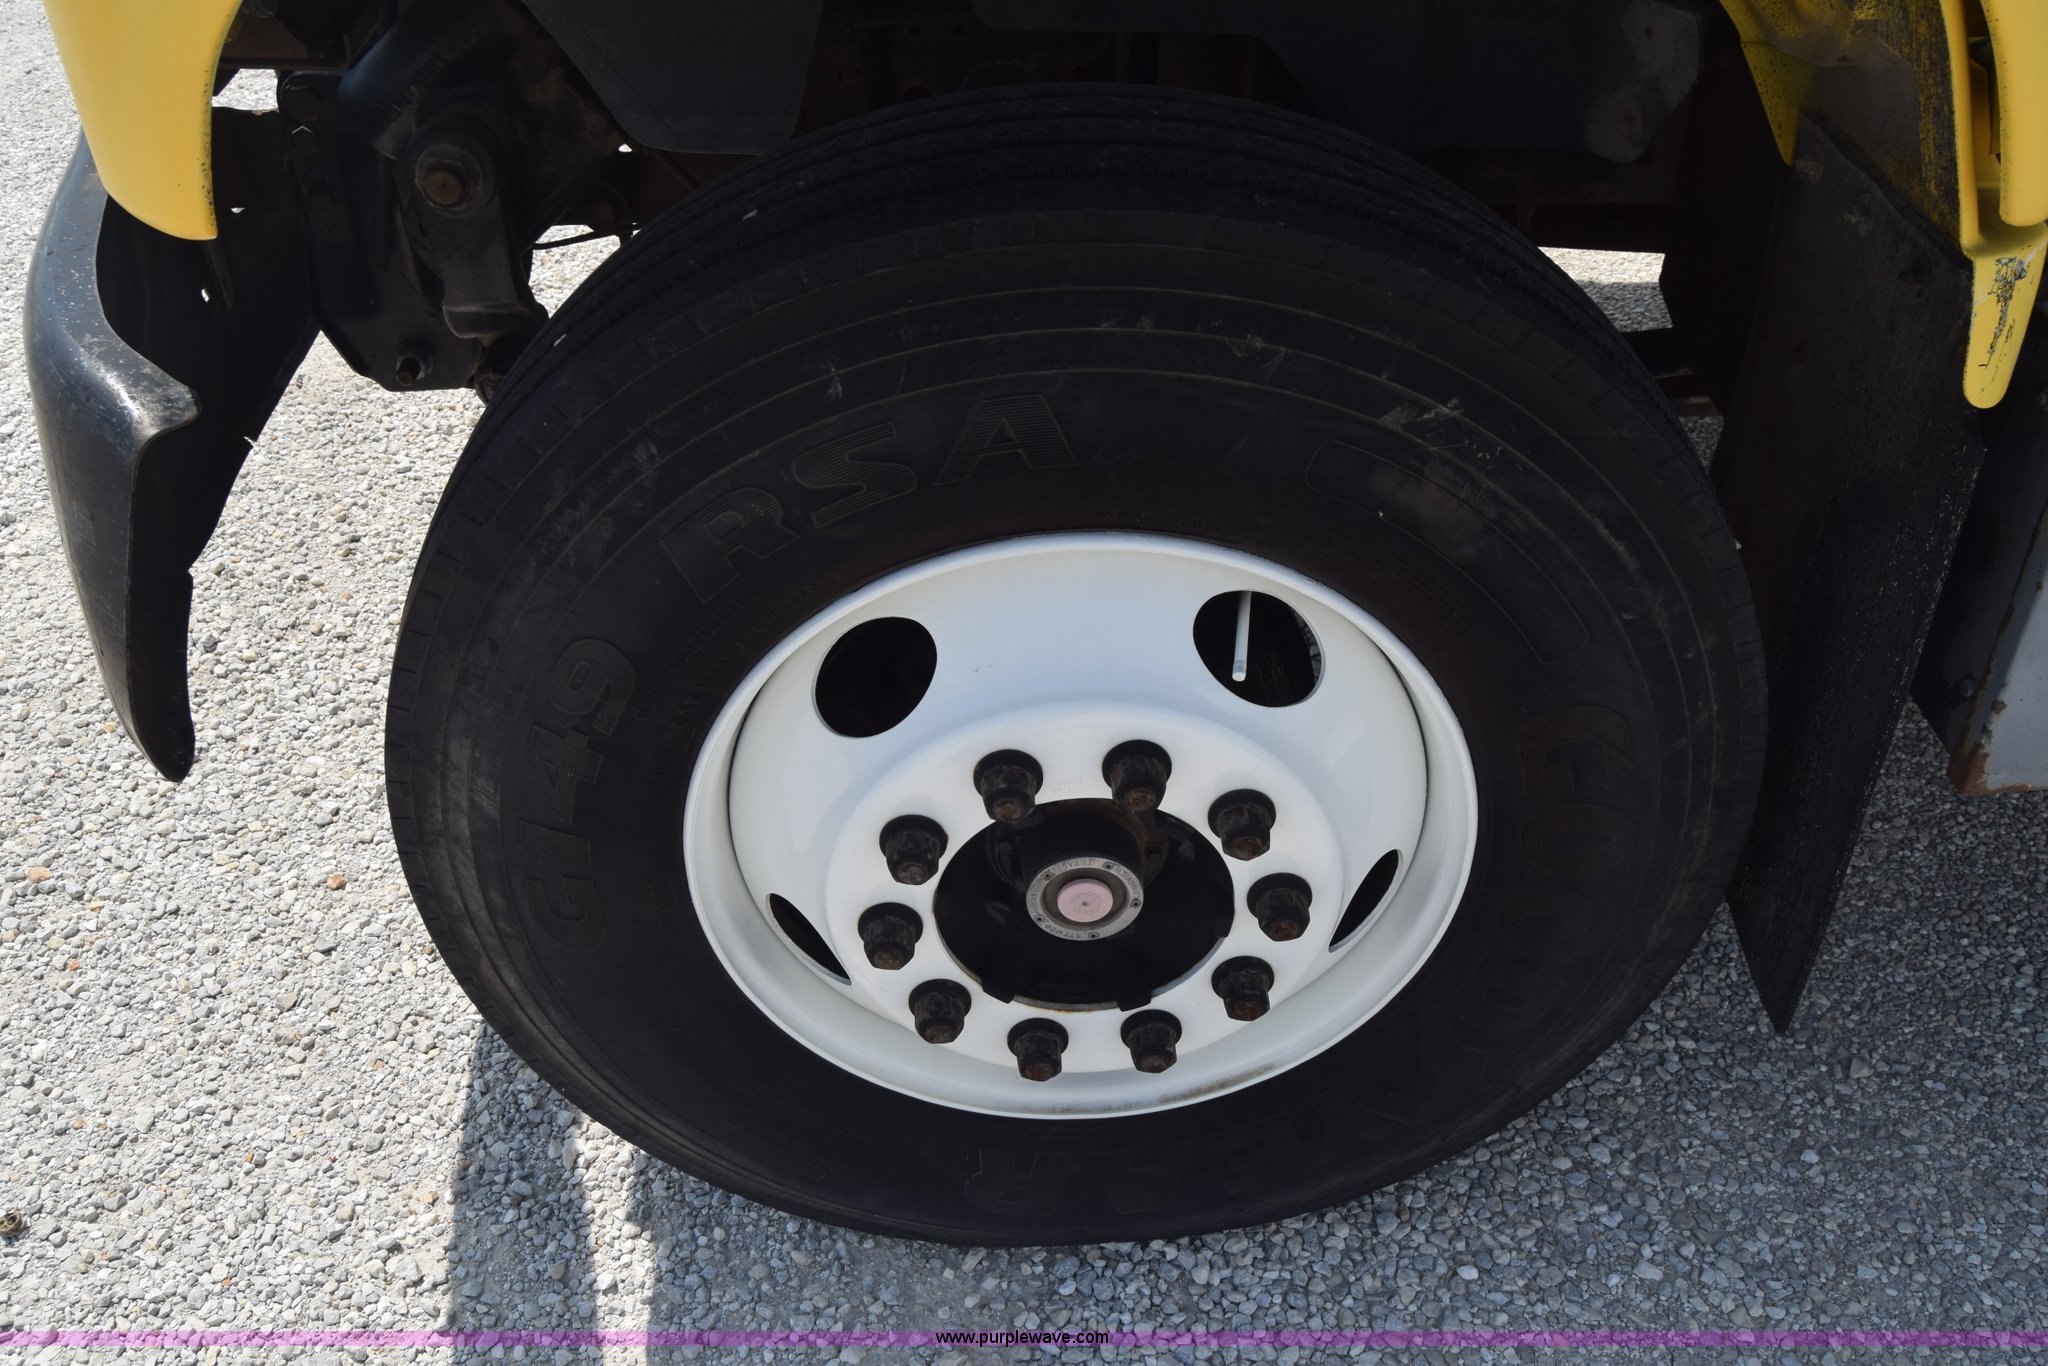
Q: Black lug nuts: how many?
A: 10